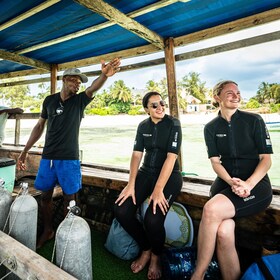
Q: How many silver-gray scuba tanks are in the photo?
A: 3